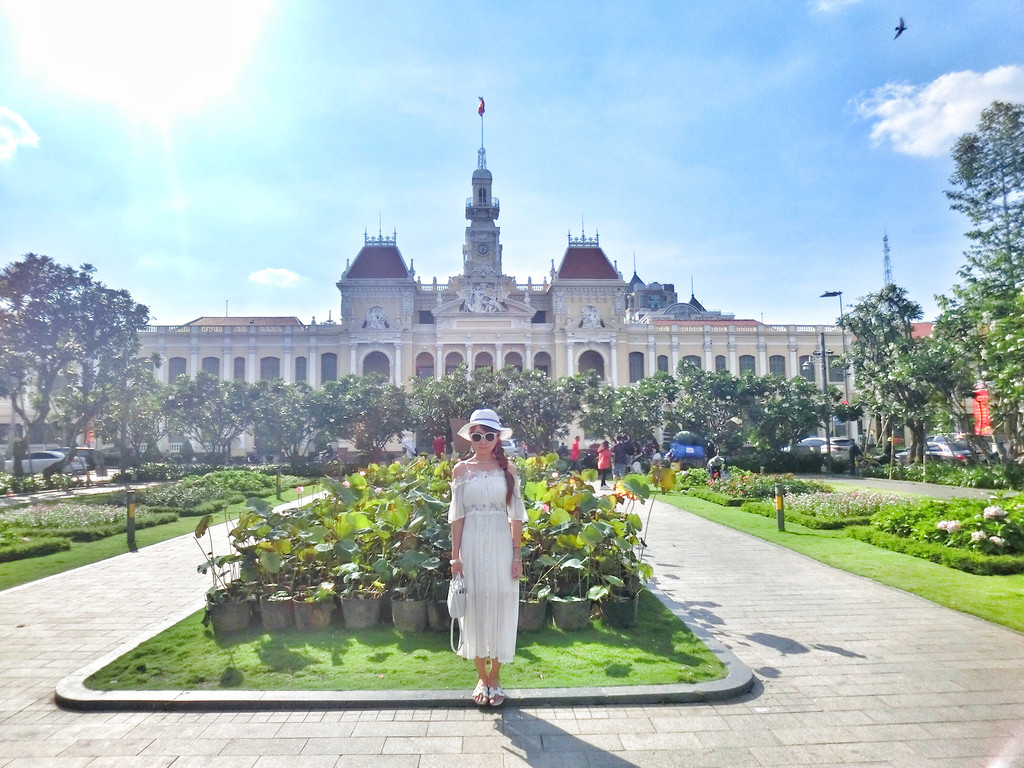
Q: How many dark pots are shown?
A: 9